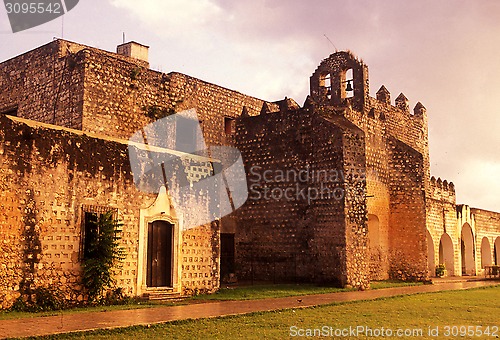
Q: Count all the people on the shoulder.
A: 0